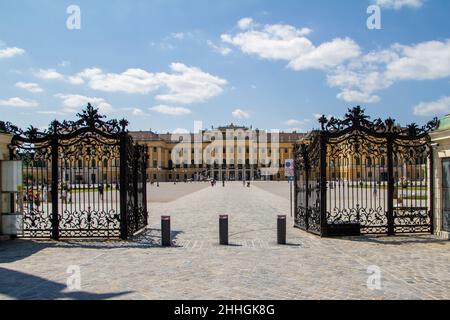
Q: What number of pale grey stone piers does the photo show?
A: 2